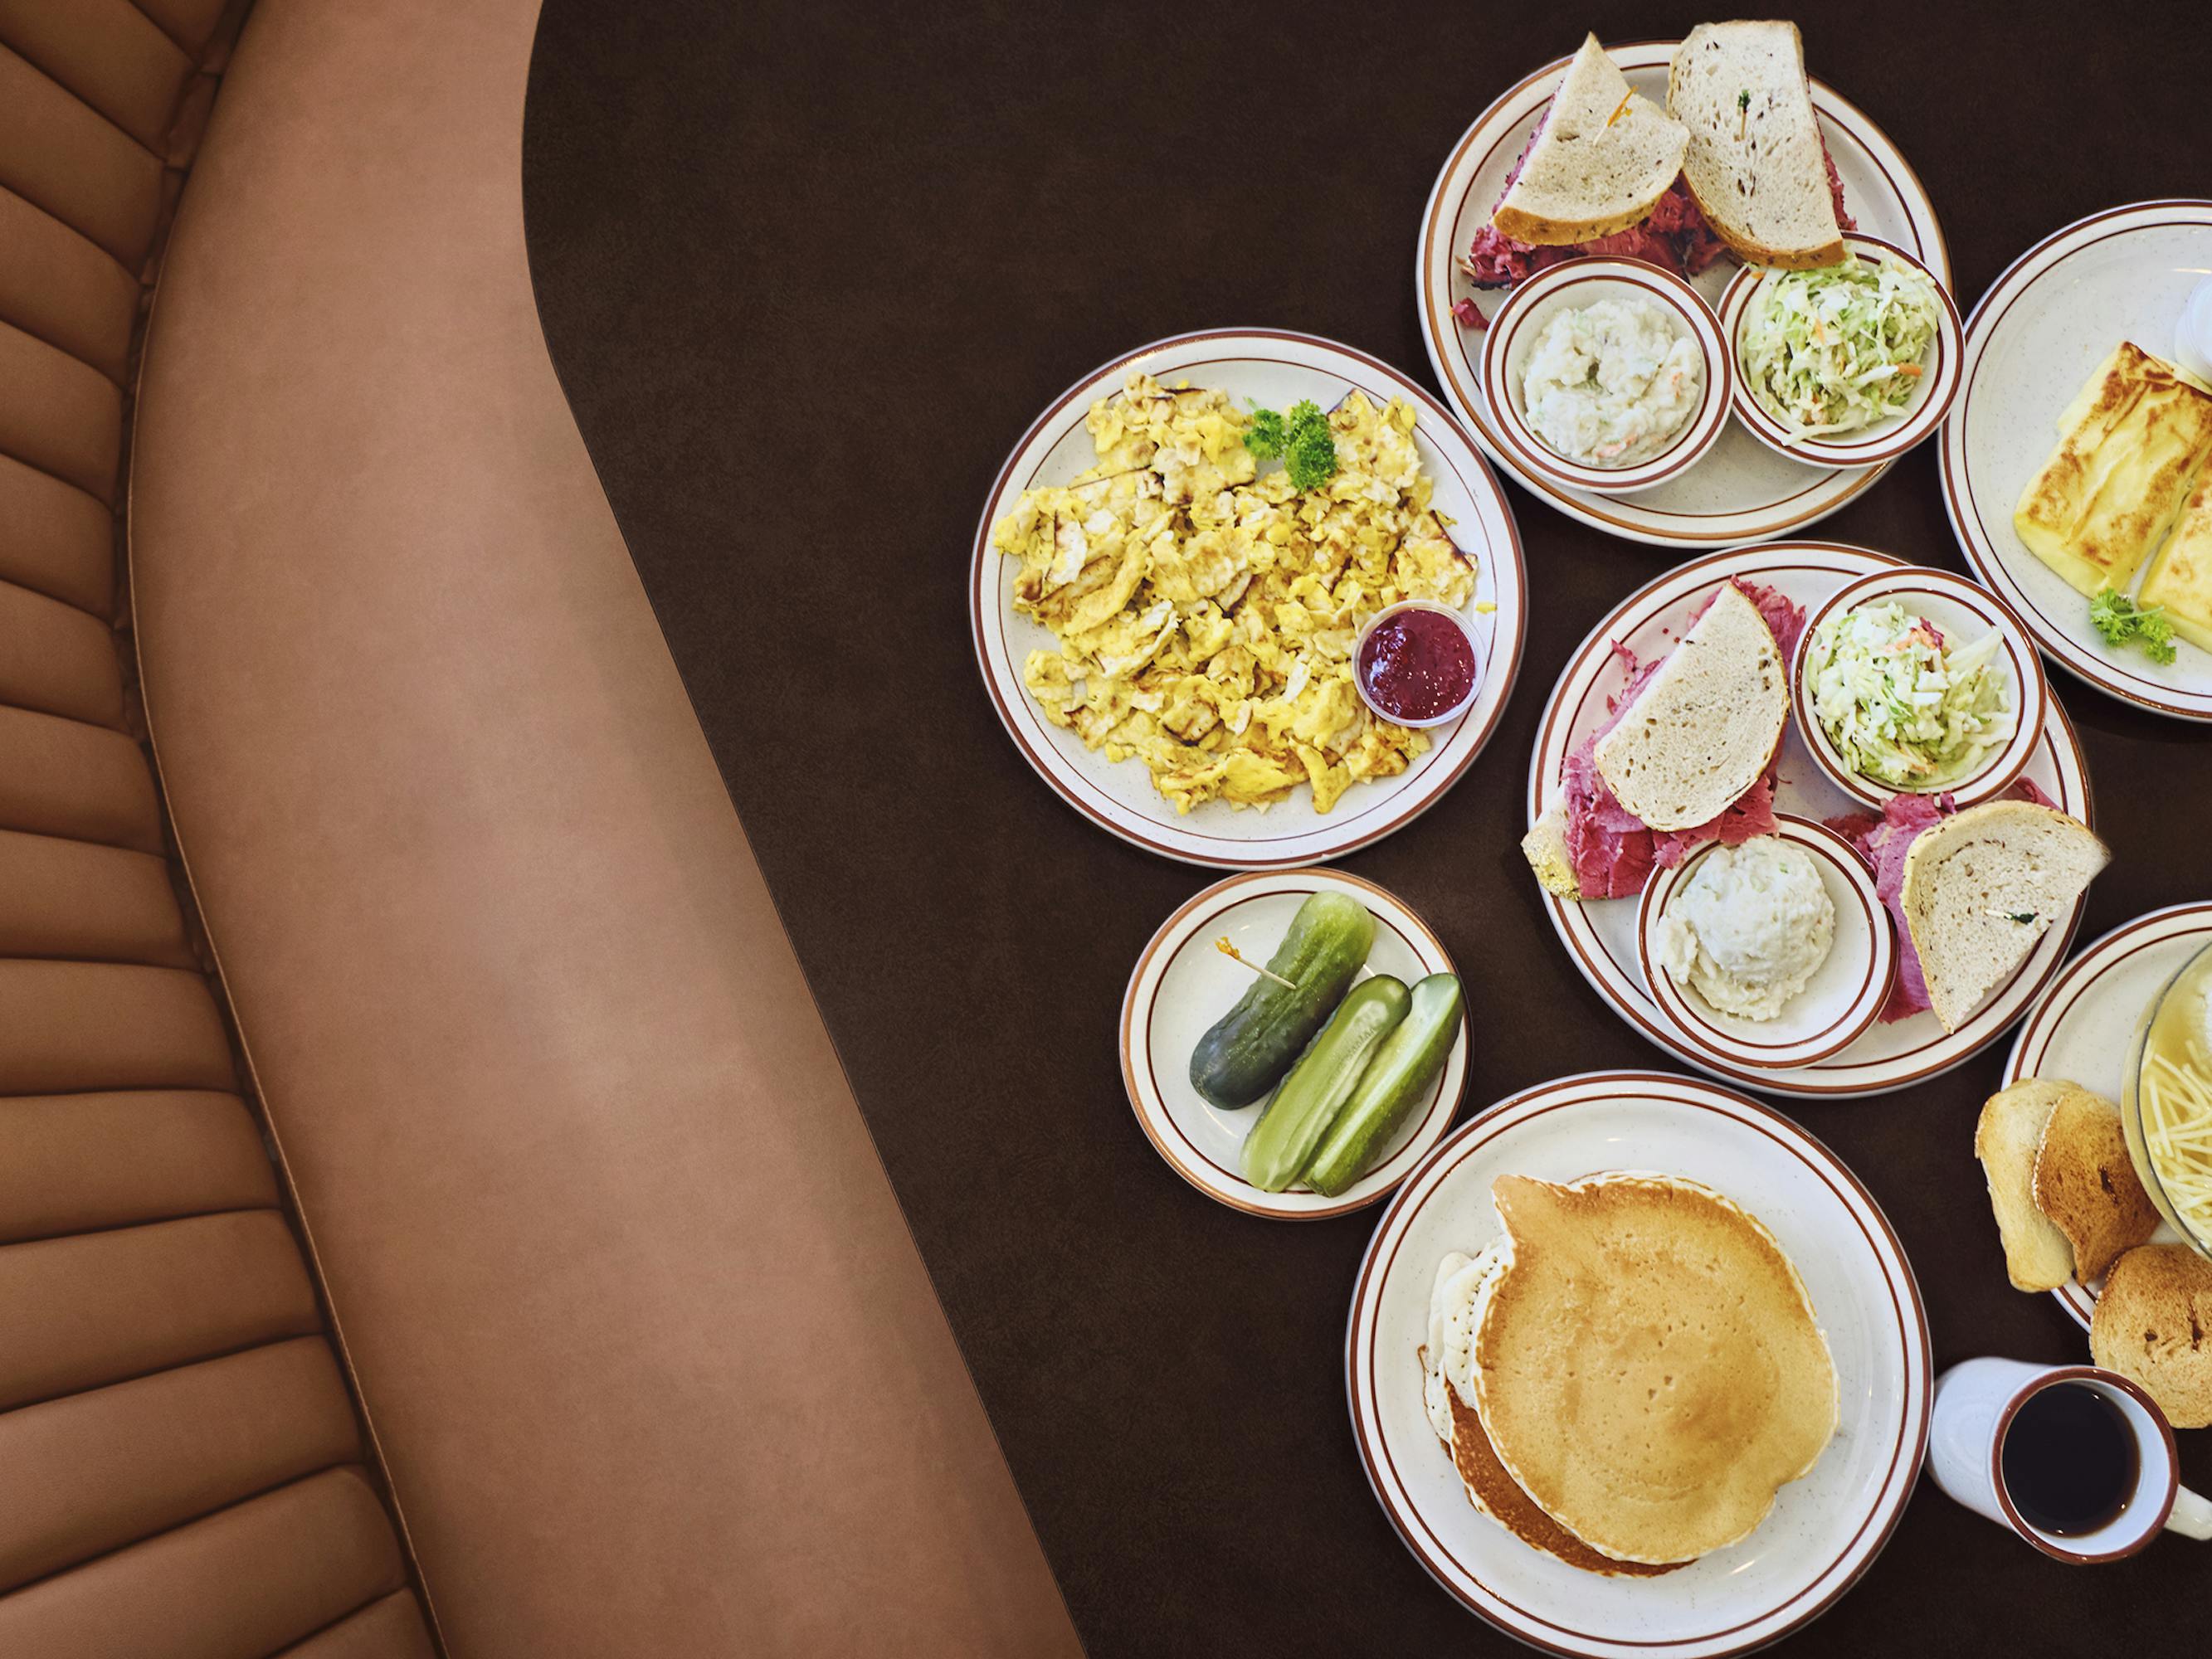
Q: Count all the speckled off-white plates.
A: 7